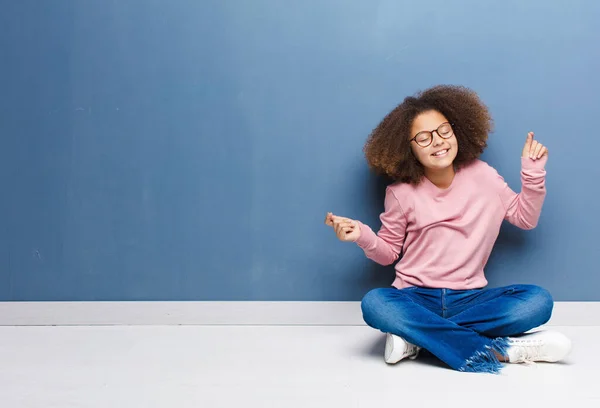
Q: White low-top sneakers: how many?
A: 2